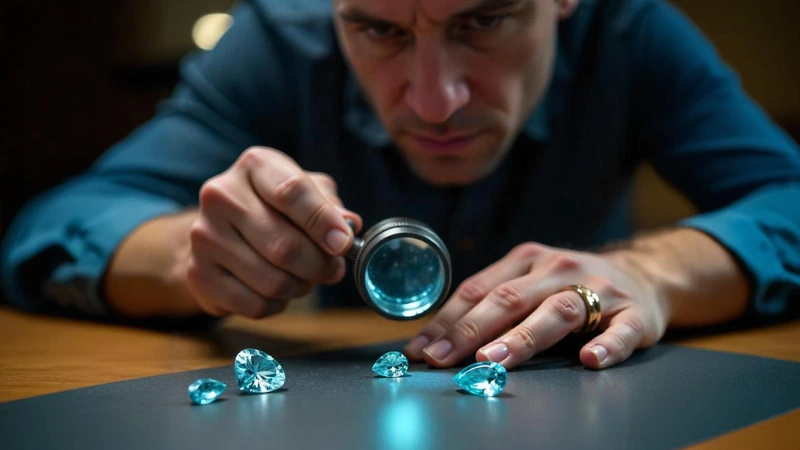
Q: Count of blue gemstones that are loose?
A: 4